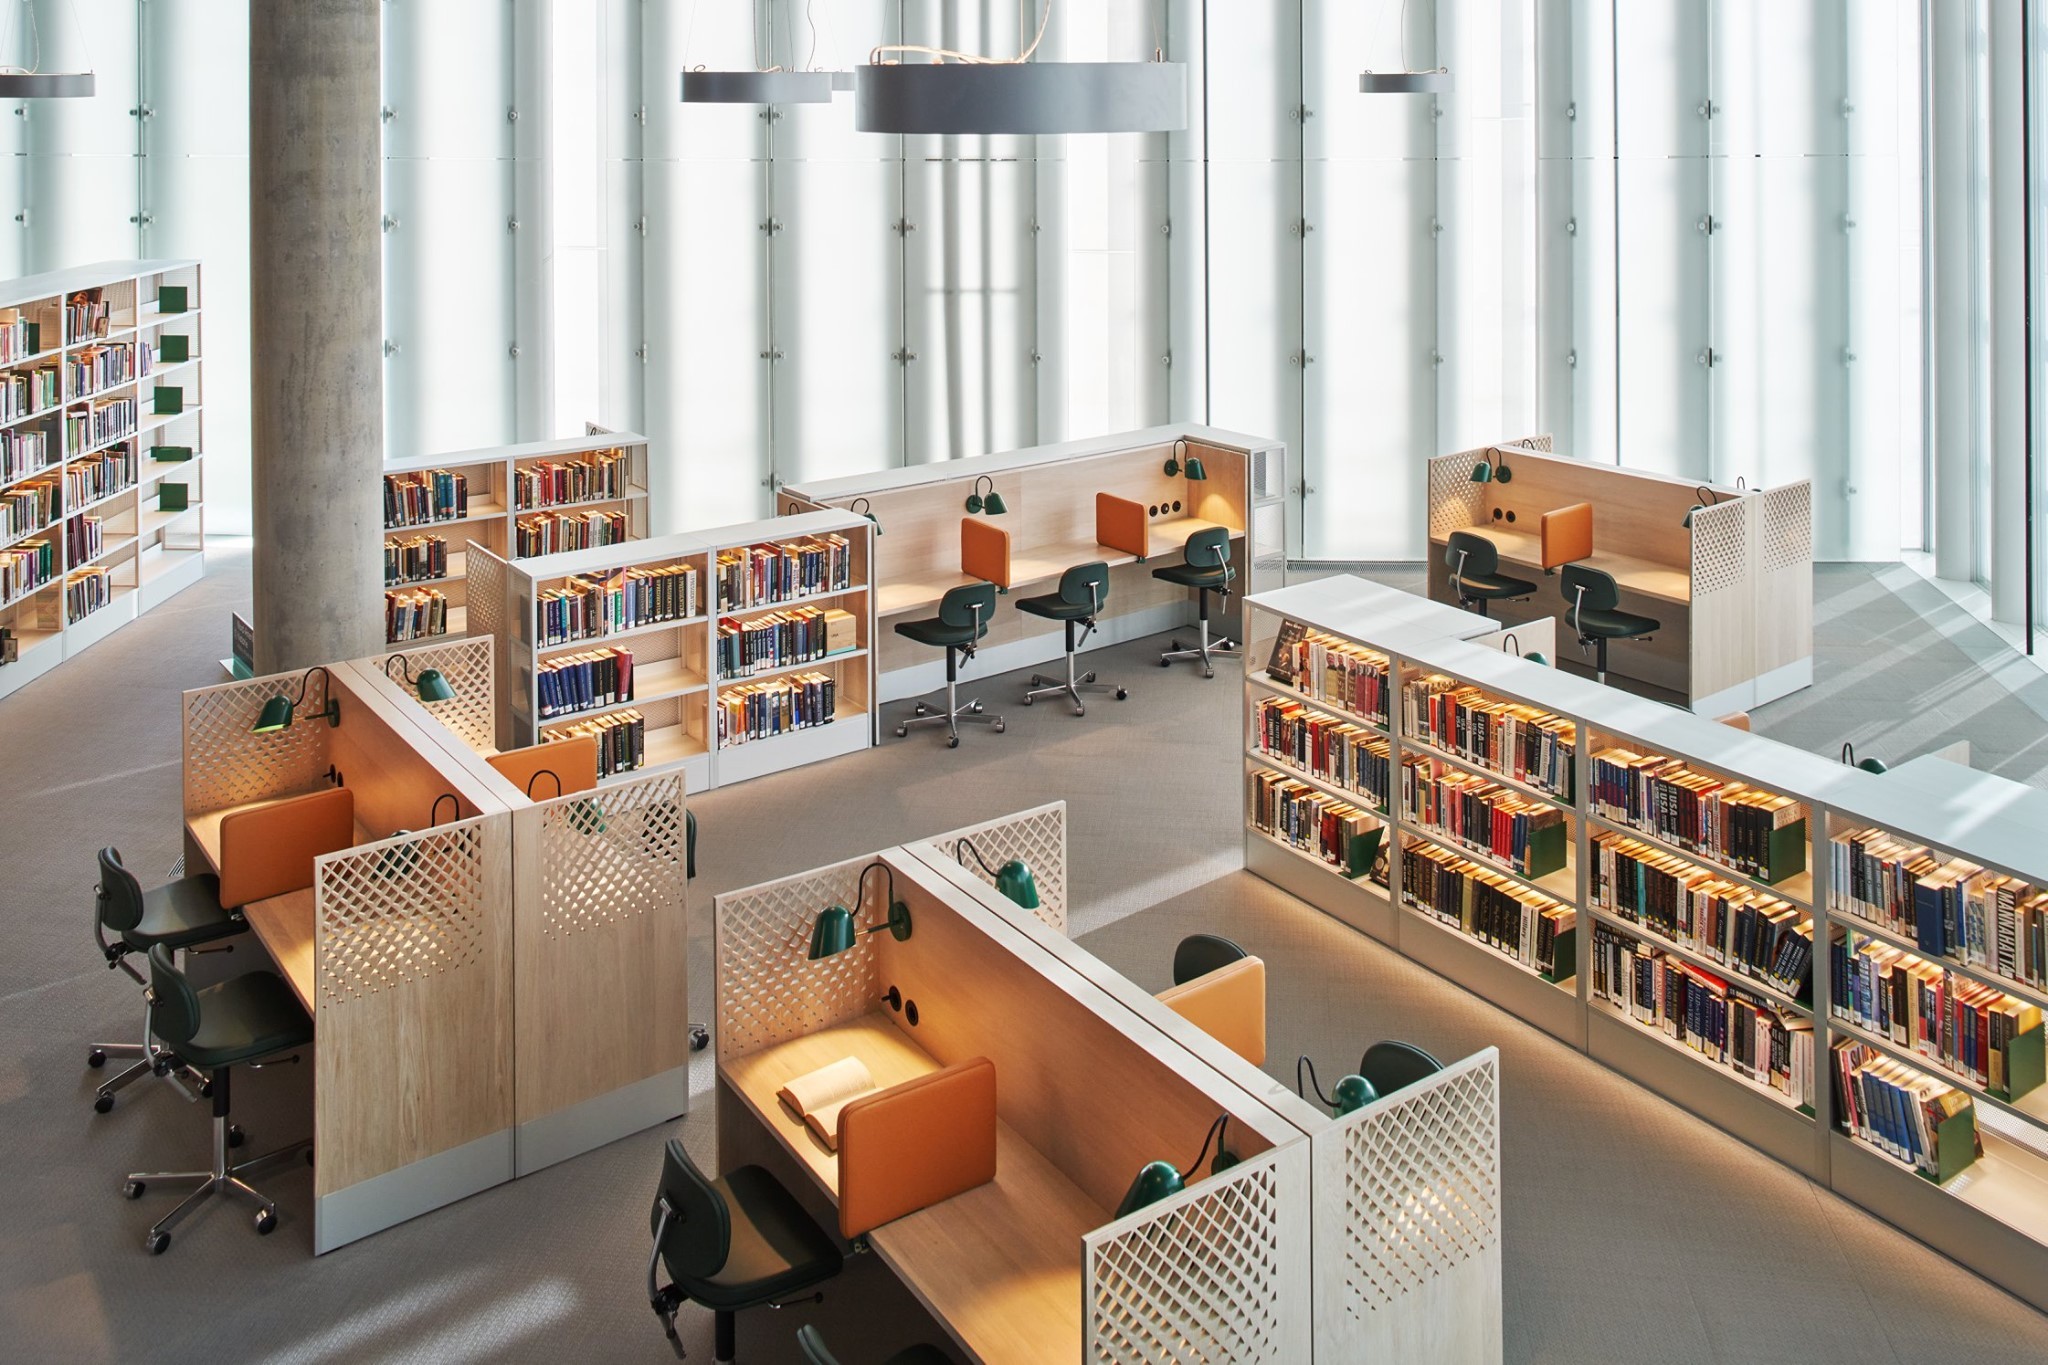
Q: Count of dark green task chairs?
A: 12